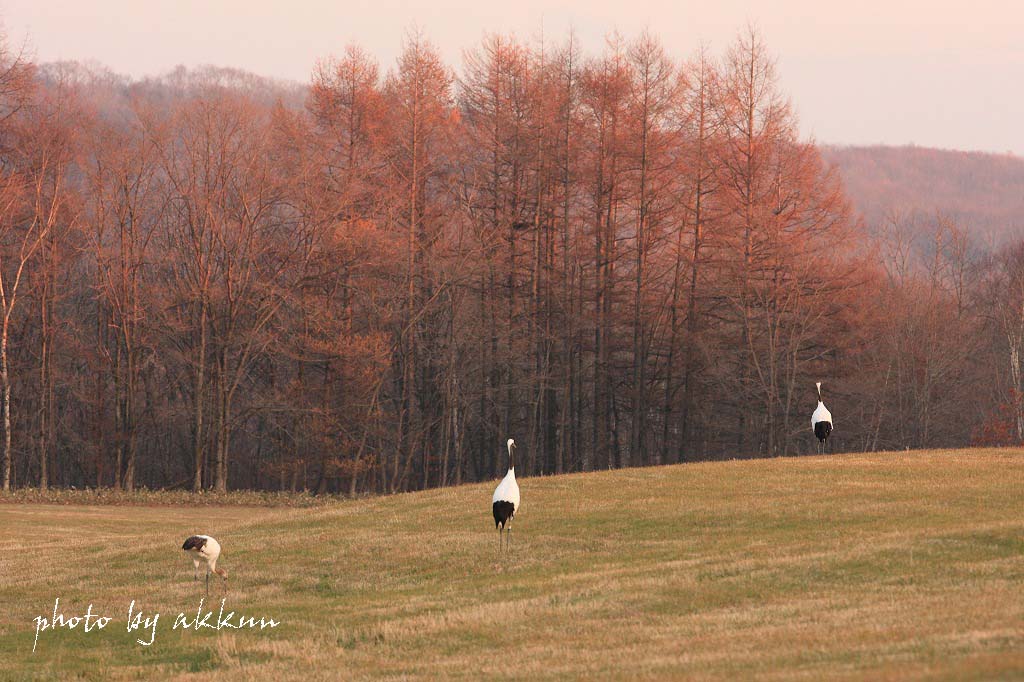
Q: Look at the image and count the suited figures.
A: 0